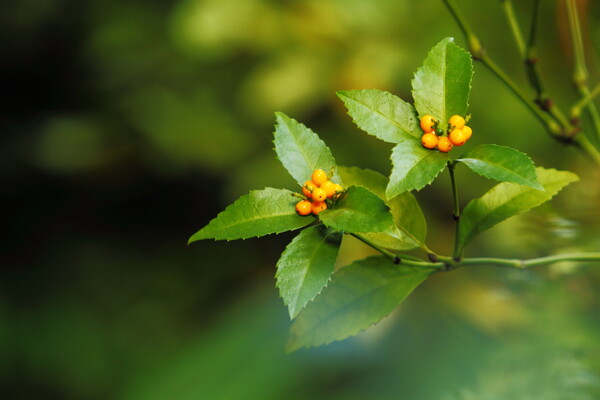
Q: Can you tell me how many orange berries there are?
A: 13